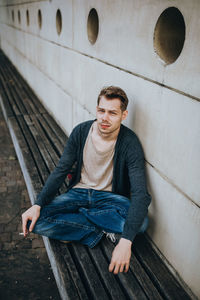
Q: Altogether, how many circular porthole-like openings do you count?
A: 7